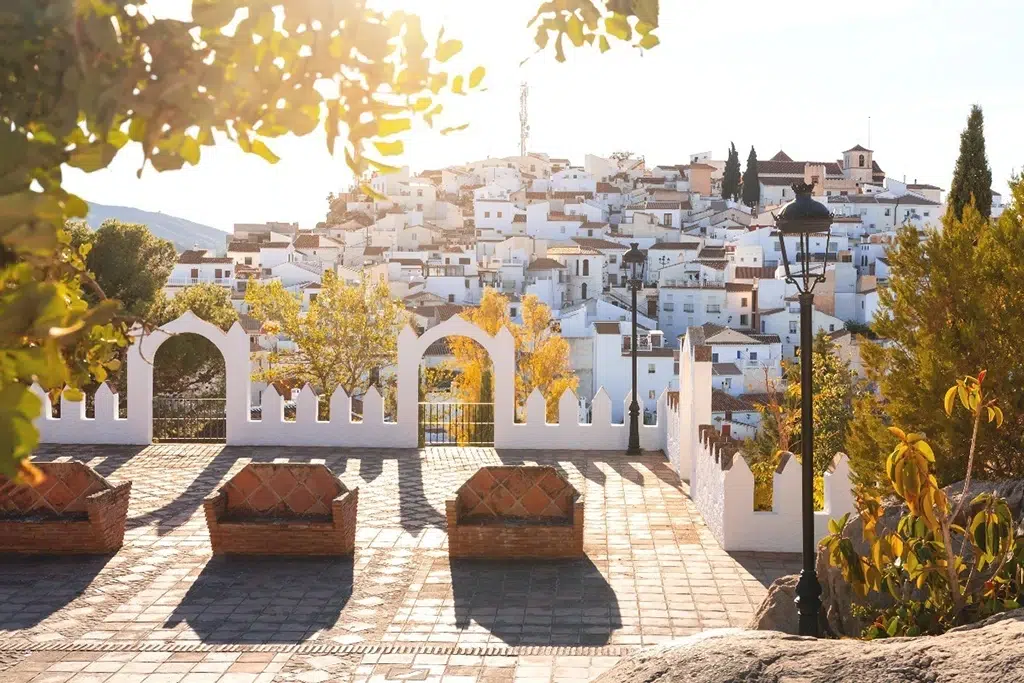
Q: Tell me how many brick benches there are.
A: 3